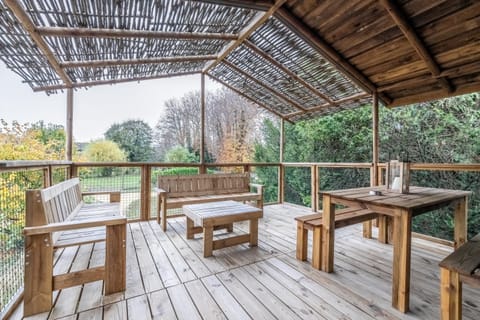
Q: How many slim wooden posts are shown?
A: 4